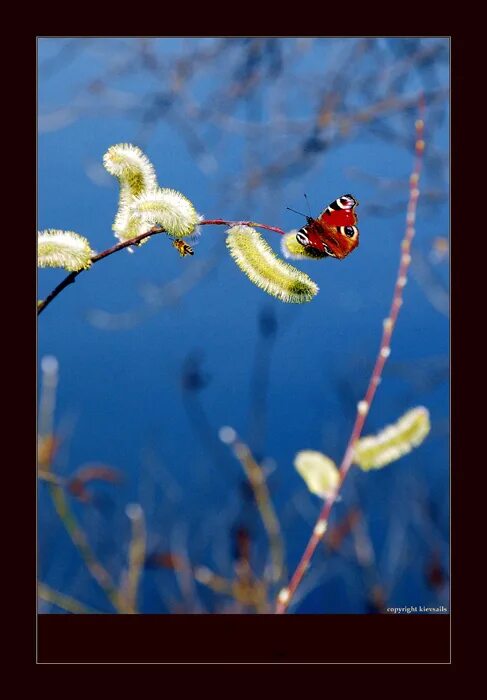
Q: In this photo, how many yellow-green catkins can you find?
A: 7